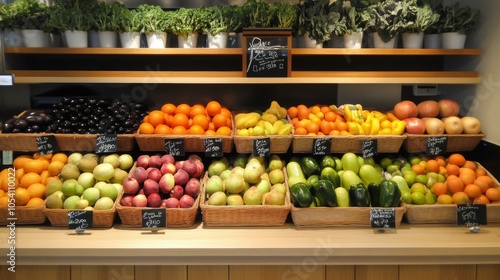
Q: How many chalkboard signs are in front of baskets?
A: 12